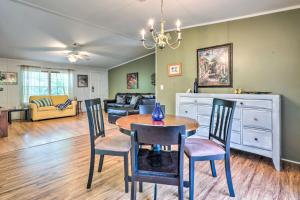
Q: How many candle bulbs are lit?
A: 3